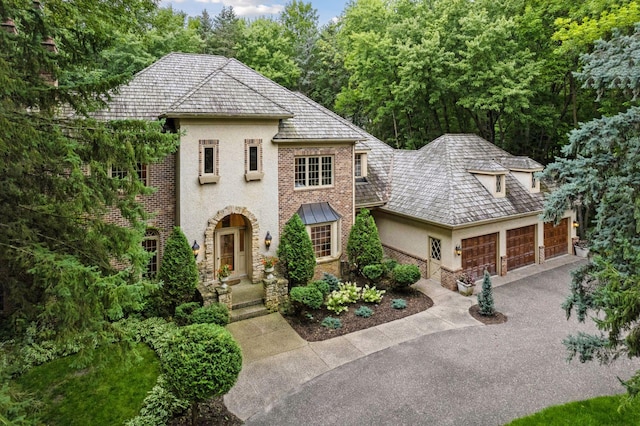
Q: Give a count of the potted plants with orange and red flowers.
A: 2